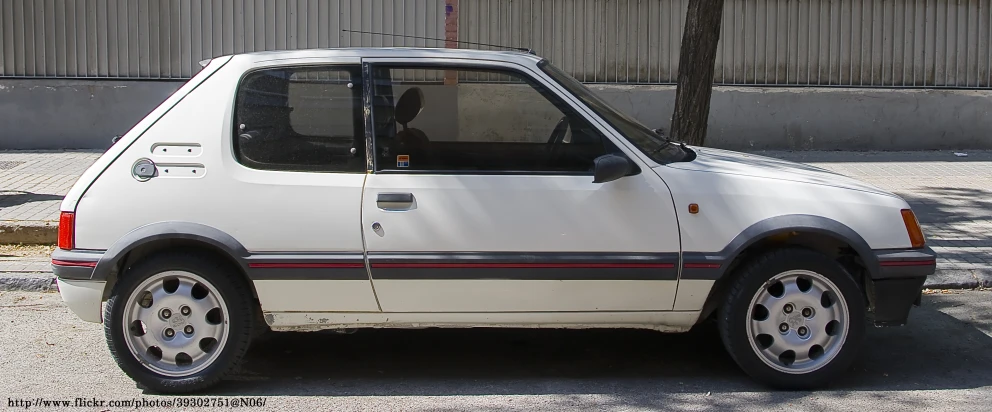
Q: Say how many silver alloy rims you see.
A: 2